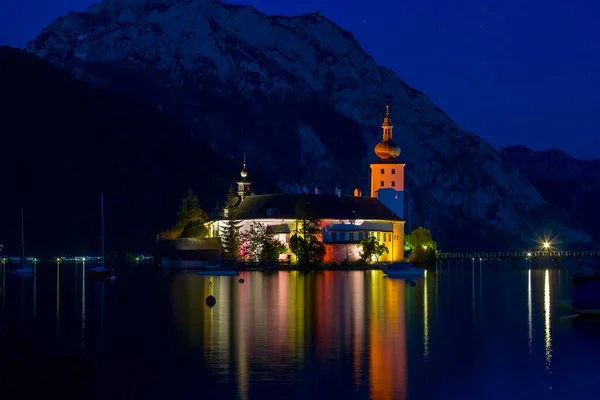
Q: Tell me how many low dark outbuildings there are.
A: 1